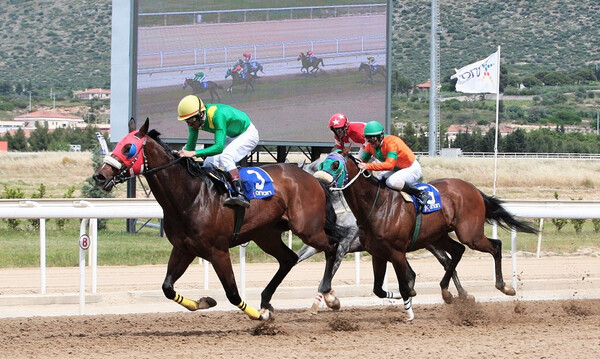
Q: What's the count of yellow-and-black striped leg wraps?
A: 2